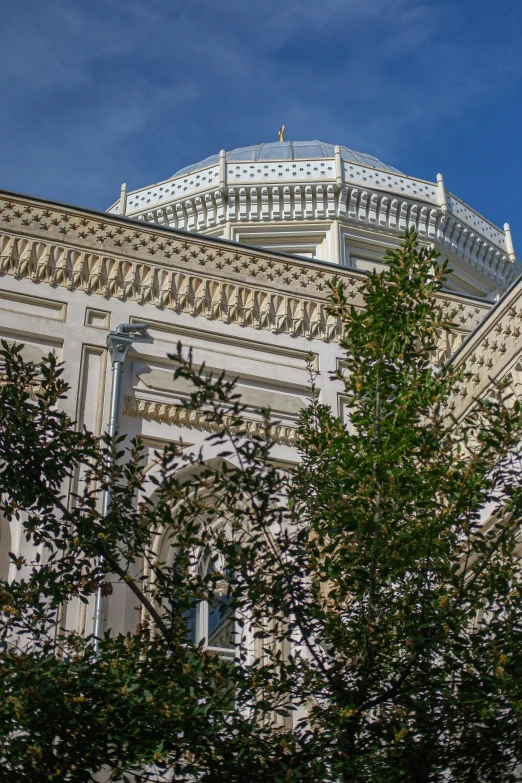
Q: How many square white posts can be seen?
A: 5